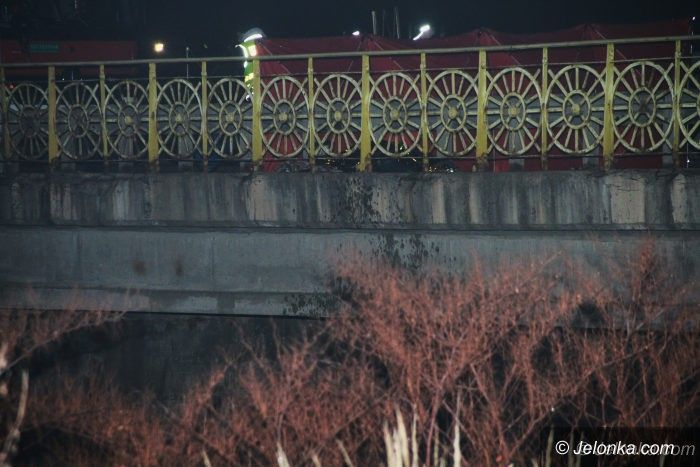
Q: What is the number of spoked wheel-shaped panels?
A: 13